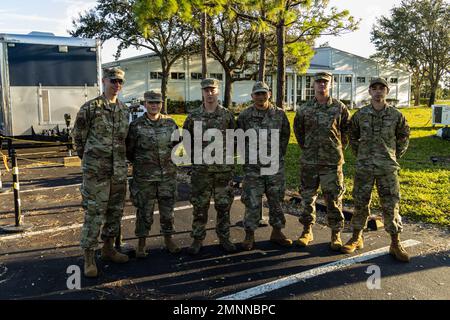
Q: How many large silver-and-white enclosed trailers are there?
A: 1